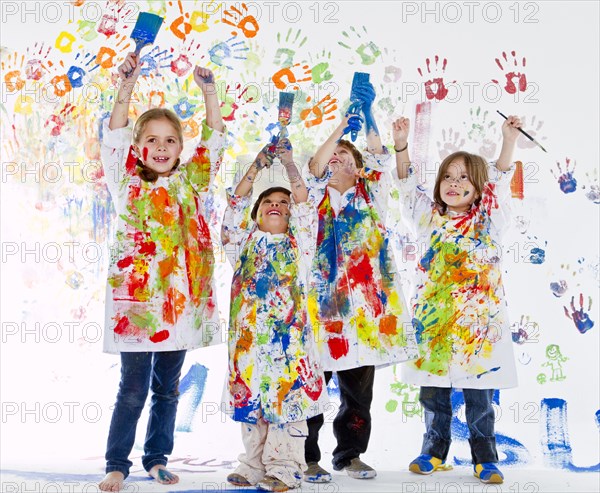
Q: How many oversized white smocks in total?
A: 4